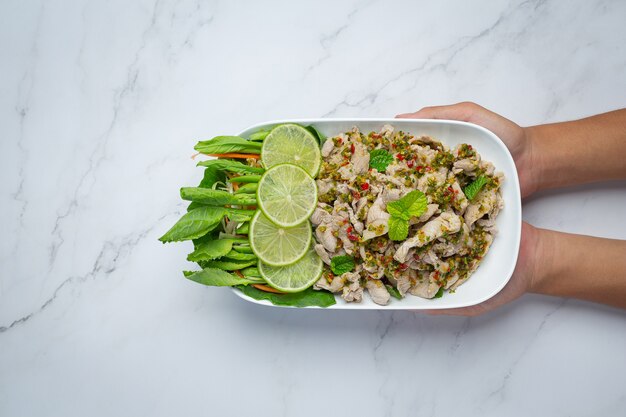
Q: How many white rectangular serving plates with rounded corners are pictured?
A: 1